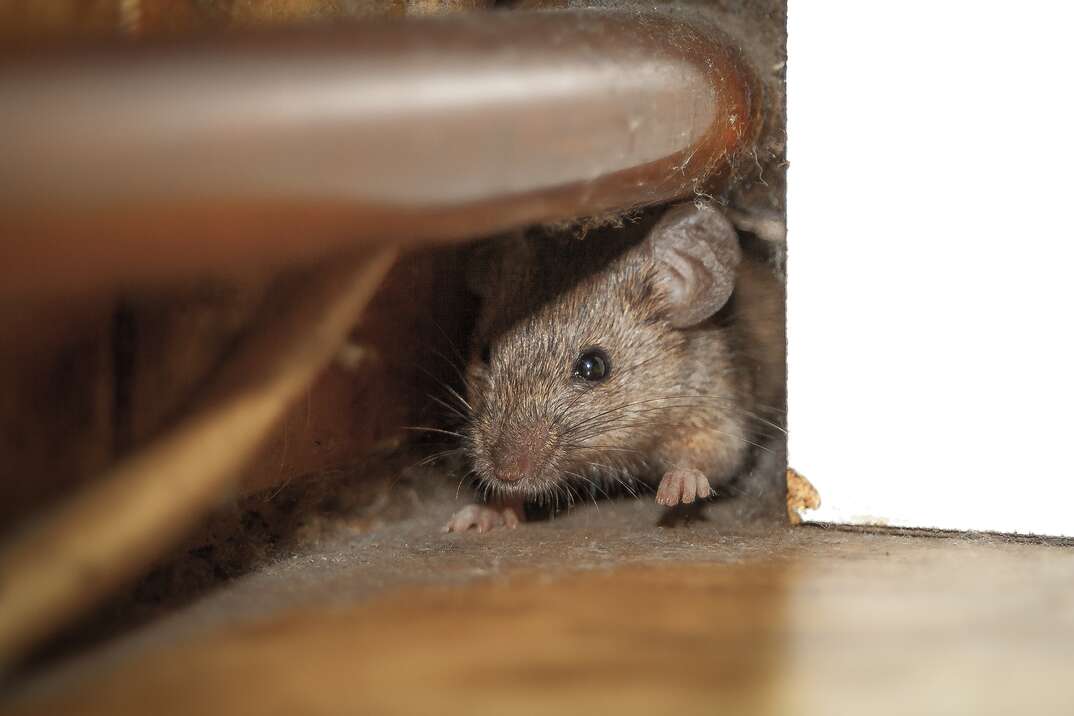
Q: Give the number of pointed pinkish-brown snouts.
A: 1